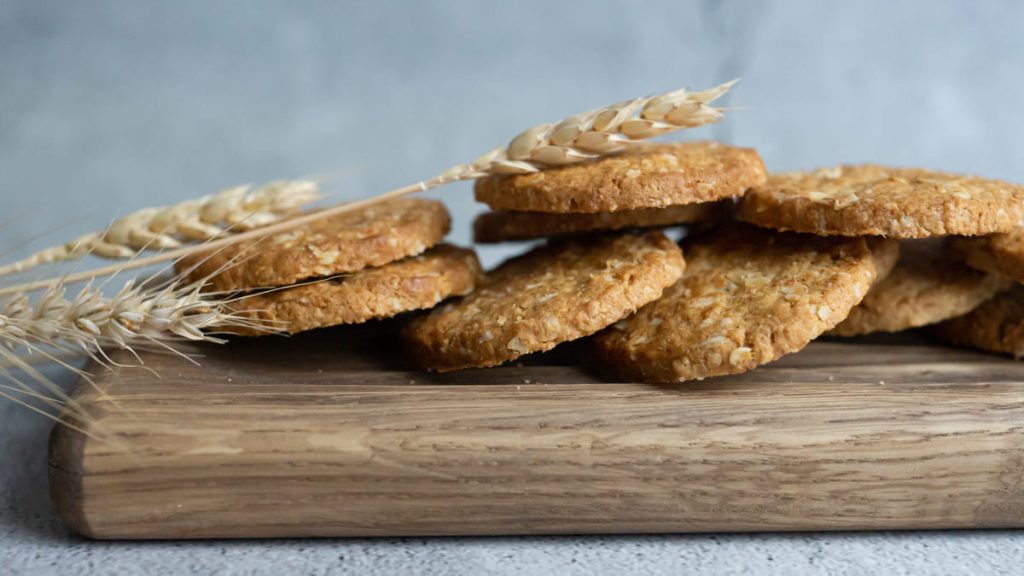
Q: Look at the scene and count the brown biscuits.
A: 11